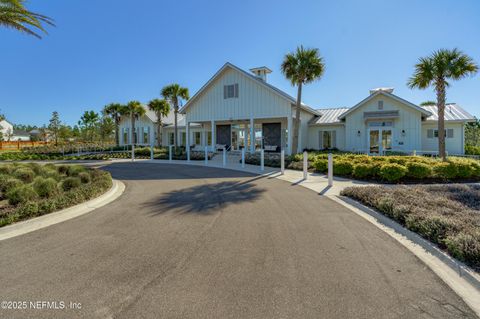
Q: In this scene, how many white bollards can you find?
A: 11